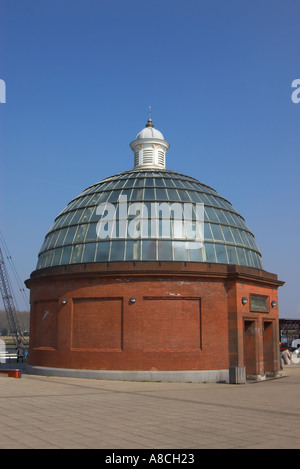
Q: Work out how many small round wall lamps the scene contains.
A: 4